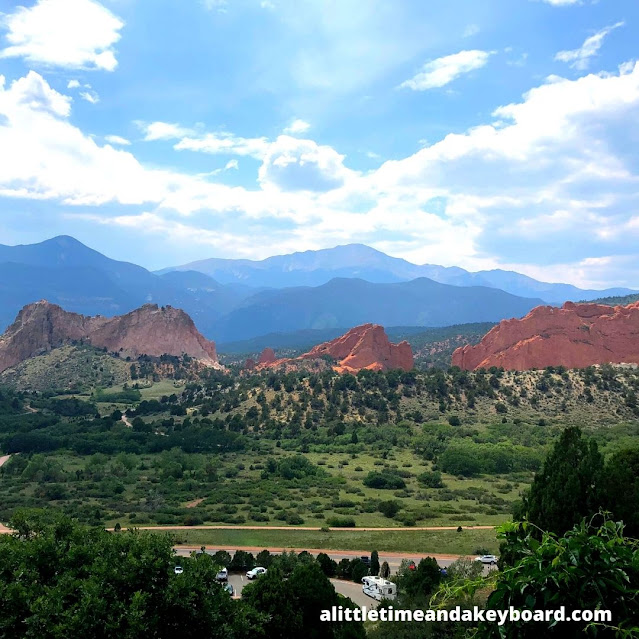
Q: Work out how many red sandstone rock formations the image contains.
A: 3